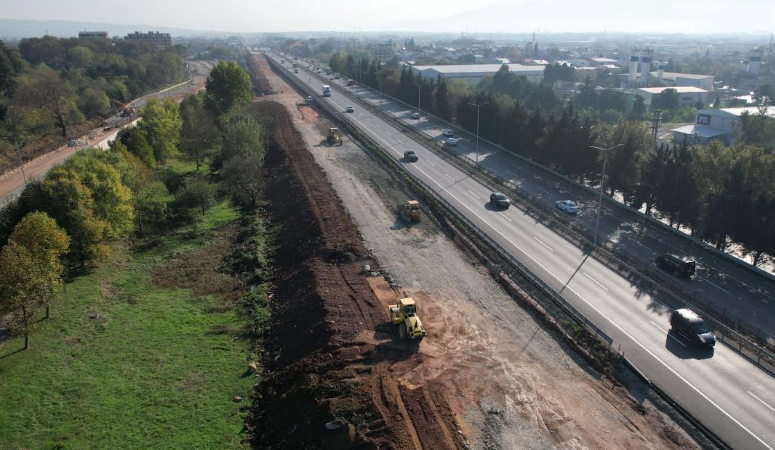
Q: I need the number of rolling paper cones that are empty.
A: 0